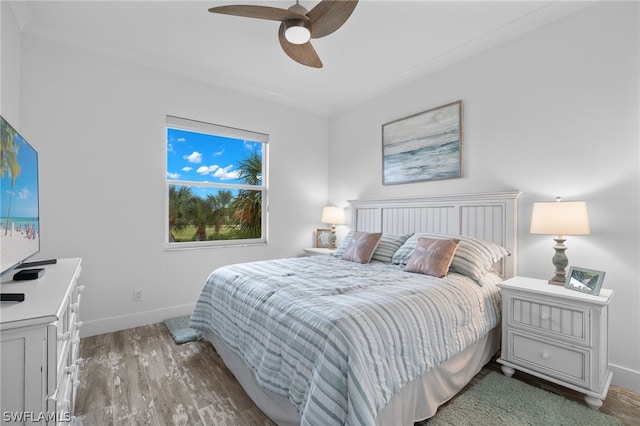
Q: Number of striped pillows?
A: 2